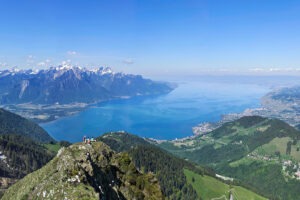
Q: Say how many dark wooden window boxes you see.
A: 0